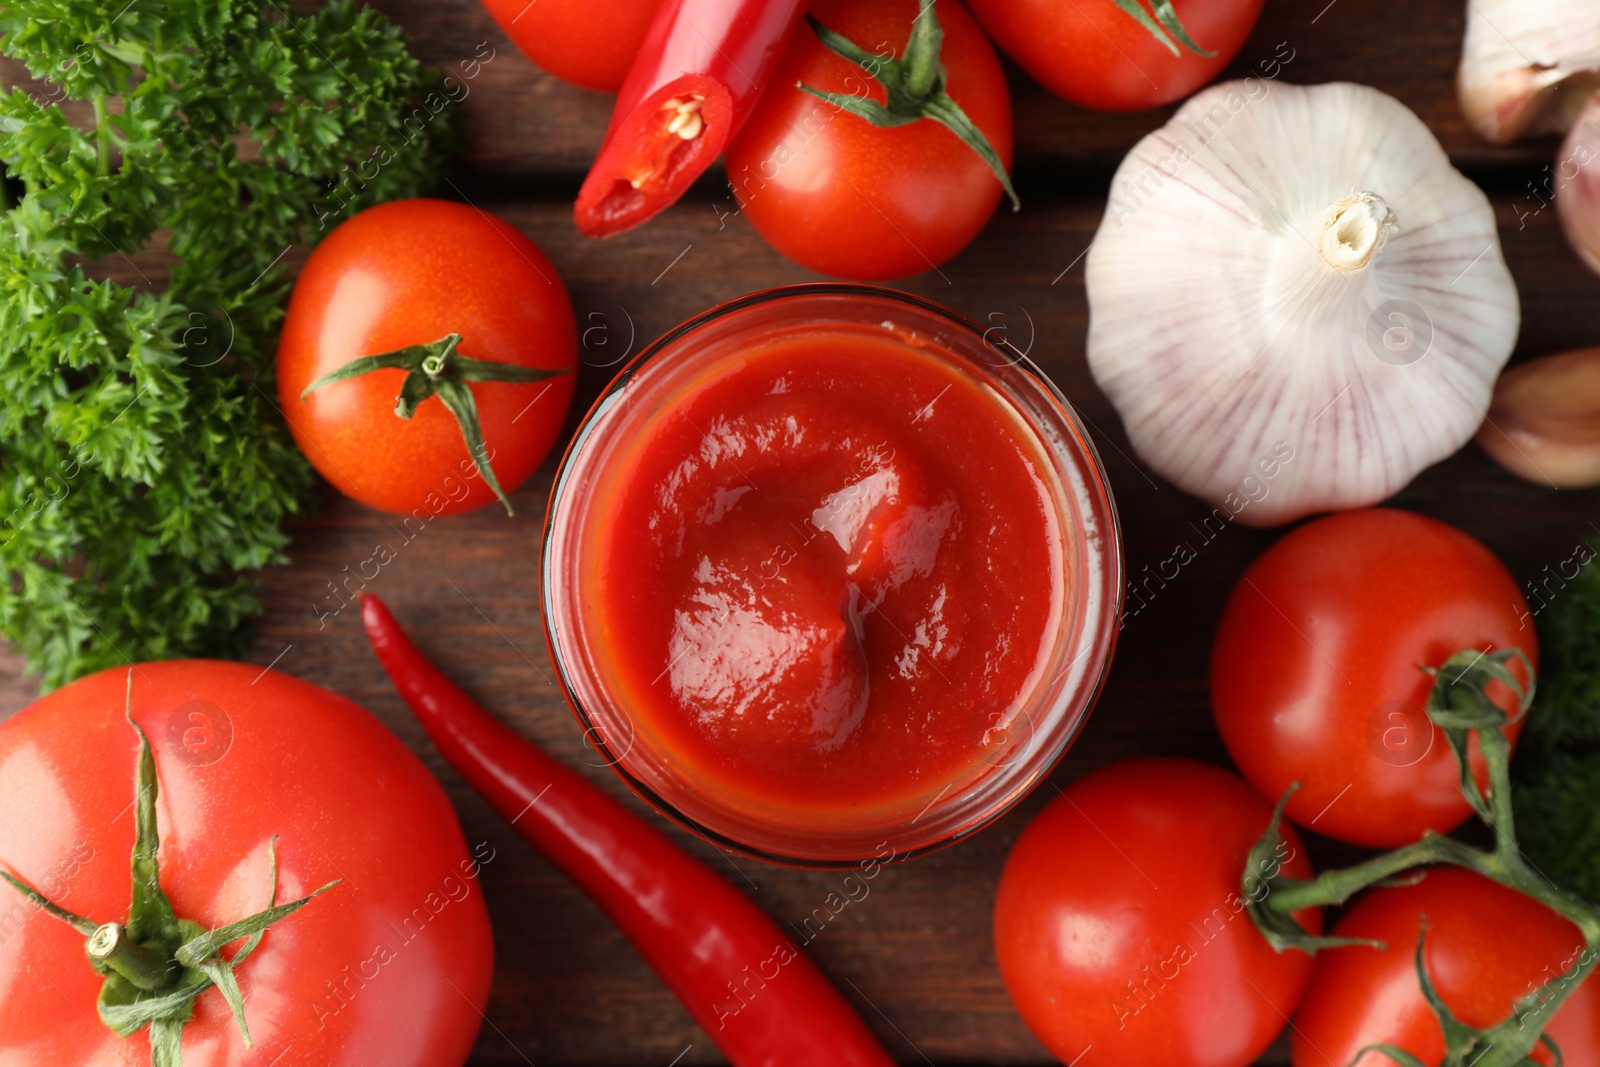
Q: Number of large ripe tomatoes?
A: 1